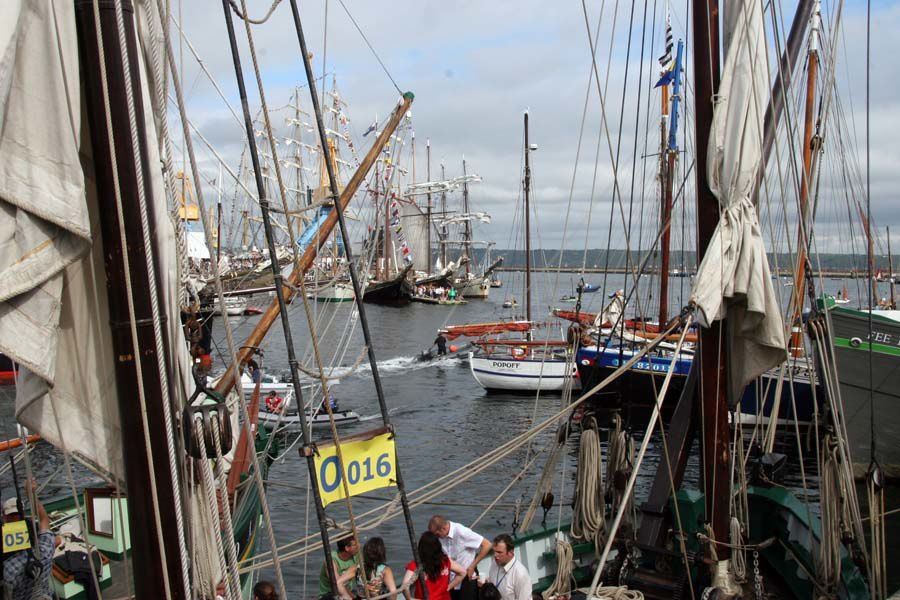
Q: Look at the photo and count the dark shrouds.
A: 2